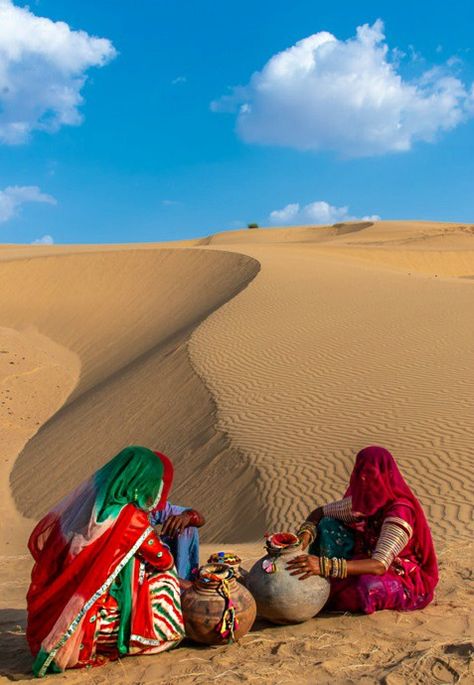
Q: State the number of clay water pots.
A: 3